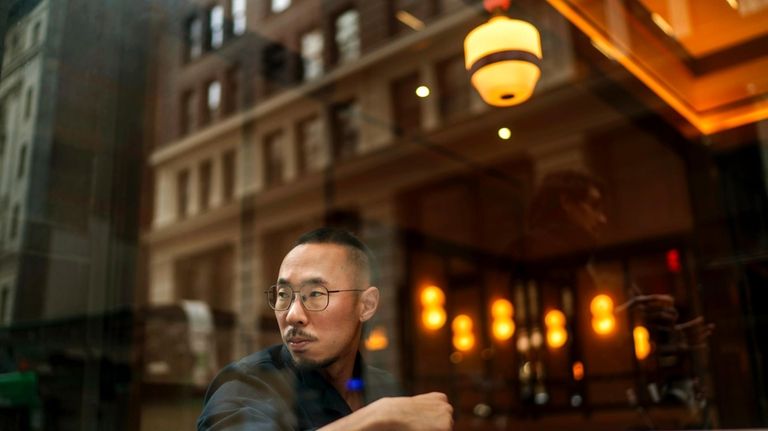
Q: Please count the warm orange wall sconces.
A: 6